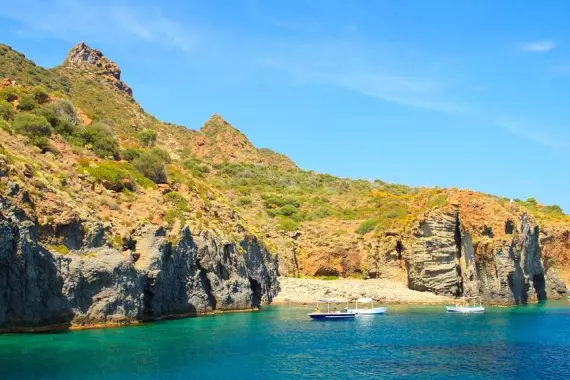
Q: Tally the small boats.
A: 3